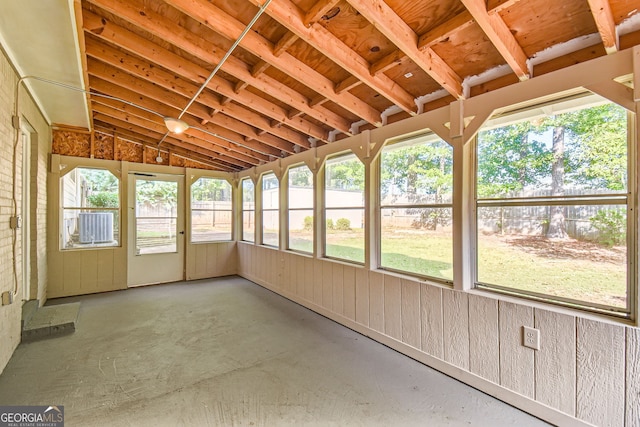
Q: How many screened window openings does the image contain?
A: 8